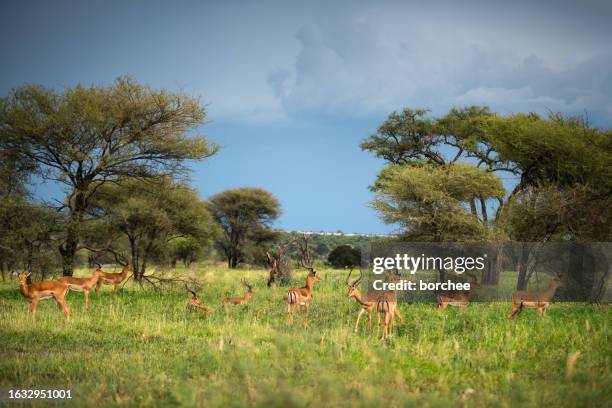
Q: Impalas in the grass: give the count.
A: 10